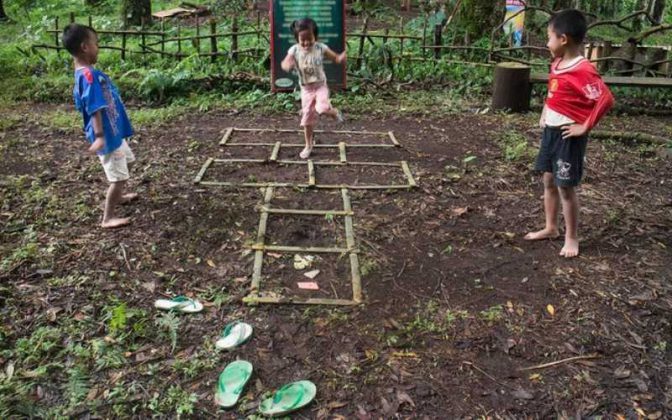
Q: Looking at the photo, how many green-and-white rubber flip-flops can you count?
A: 4